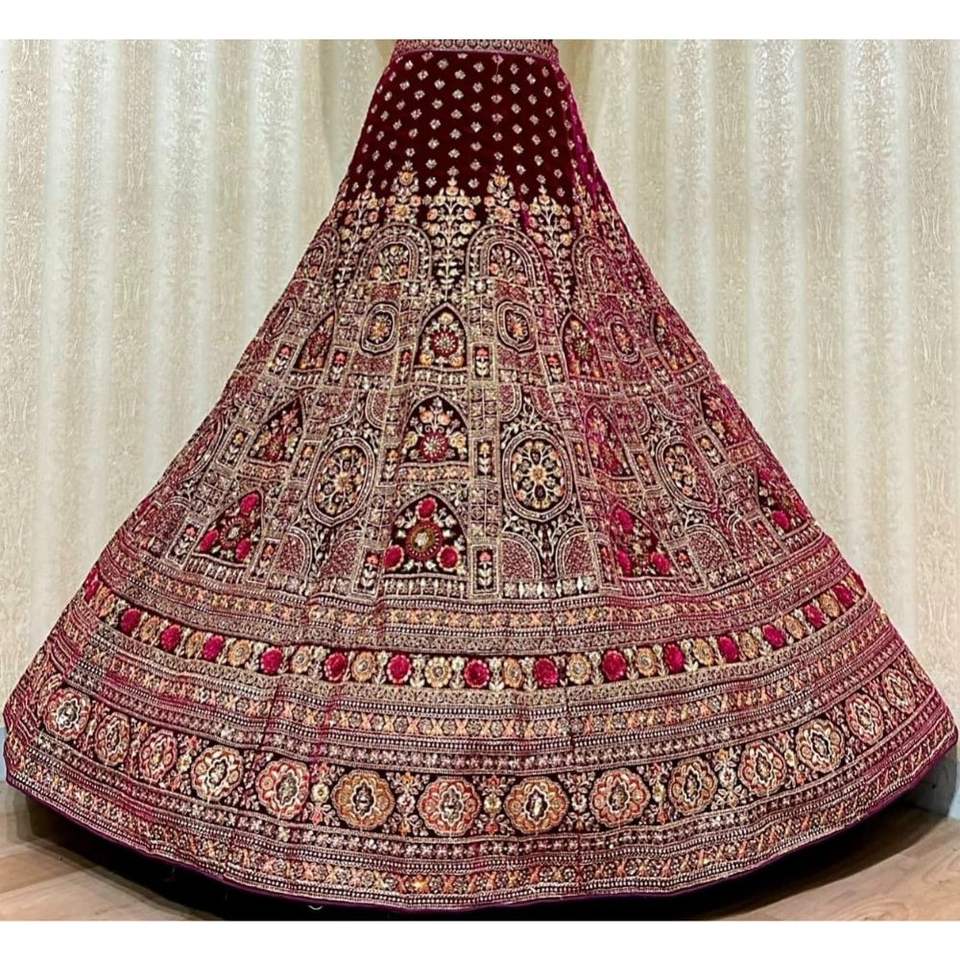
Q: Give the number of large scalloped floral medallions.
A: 14